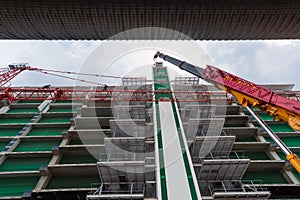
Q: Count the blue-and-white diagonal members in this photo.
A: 1